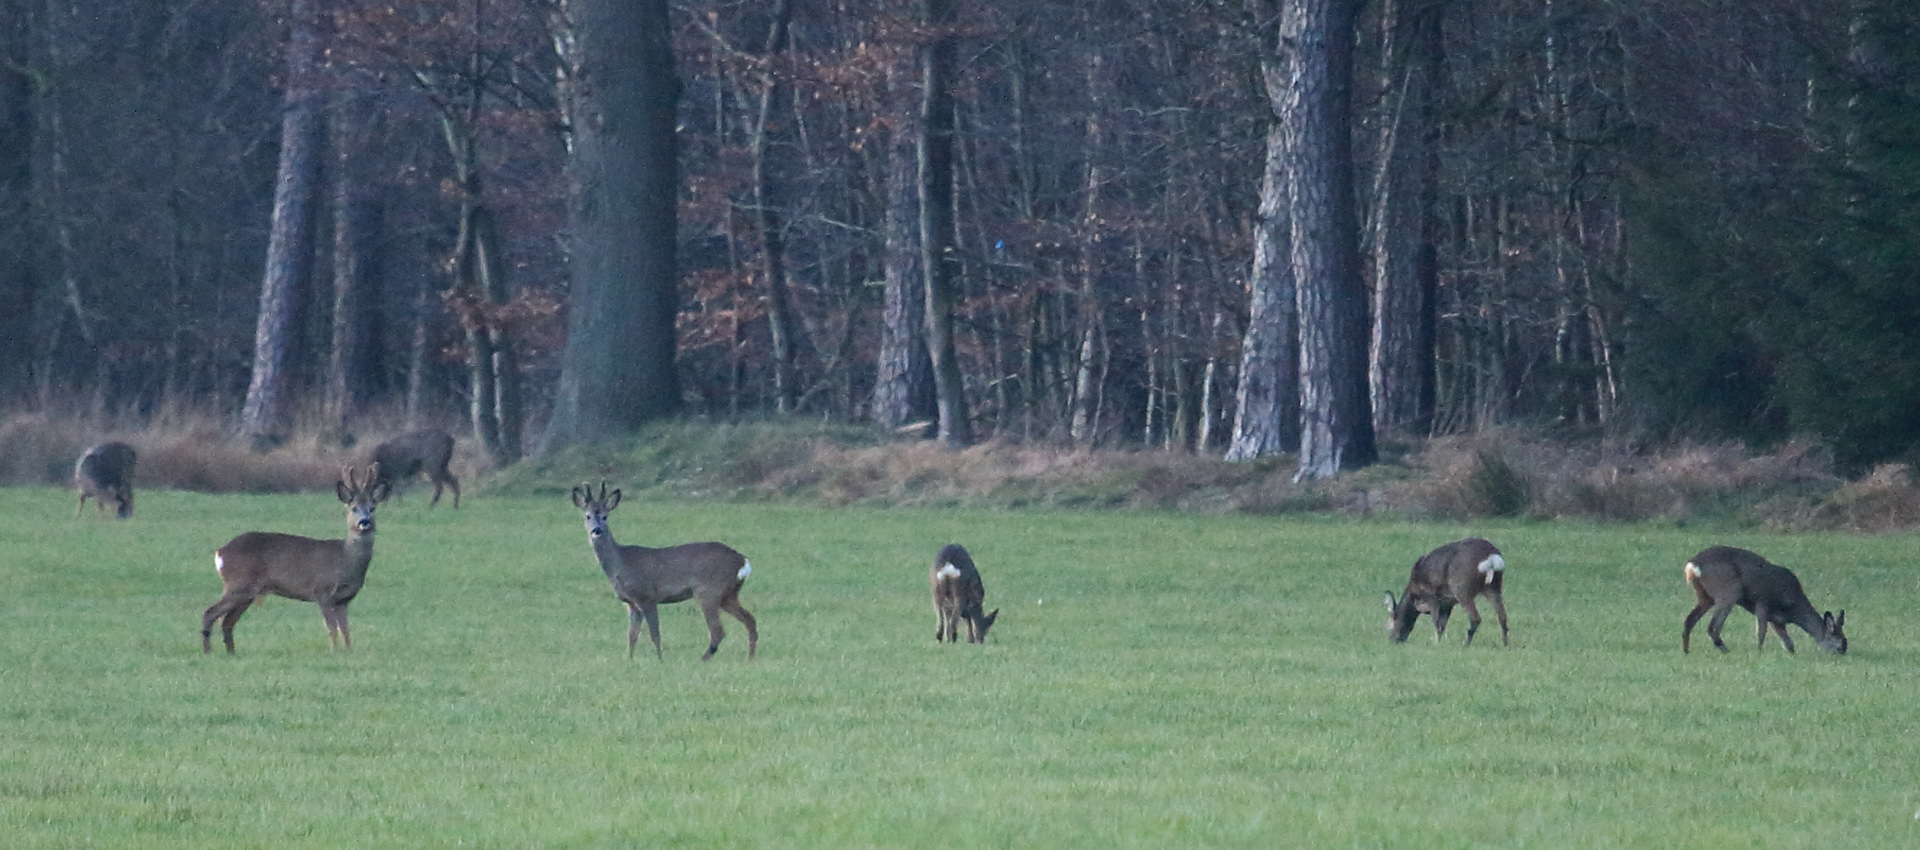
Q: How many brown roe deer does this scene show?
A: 7